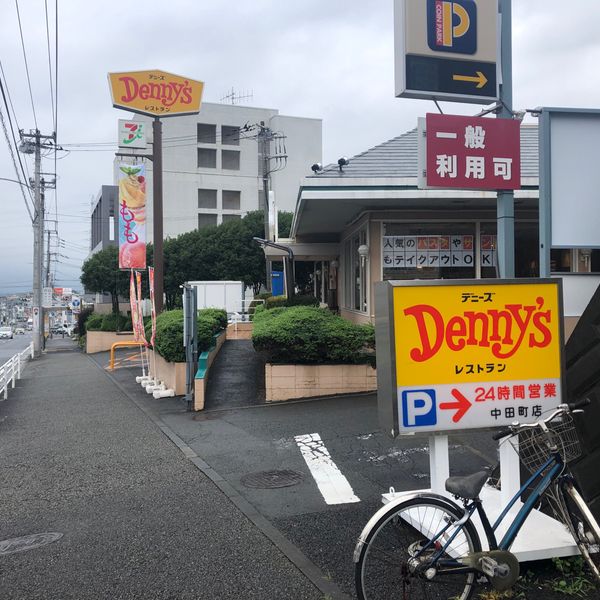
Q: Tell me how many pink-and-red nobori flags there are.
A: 3